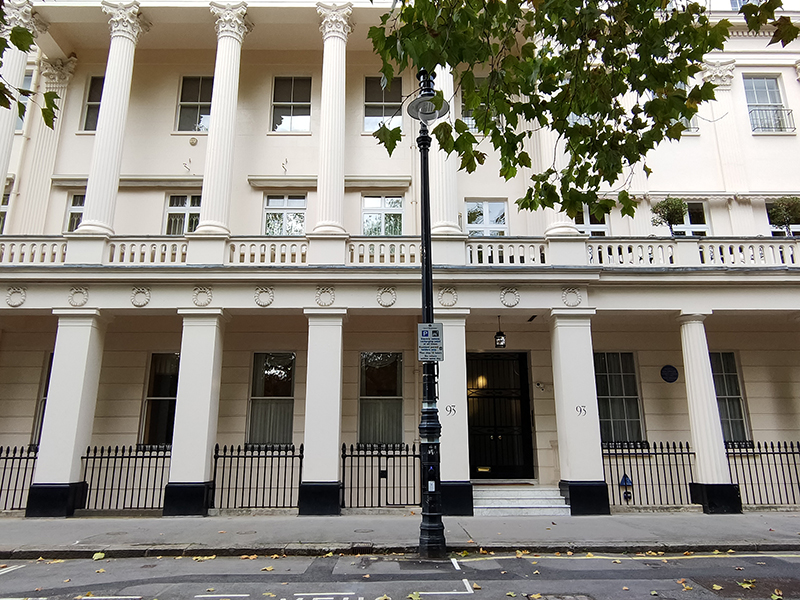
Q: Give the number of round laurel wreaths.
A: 10